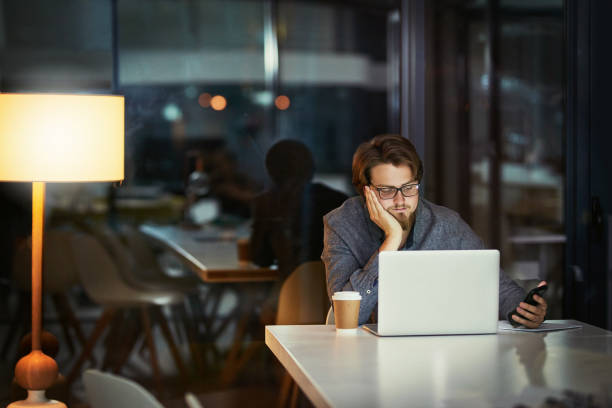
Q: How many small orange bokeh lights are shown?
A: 3